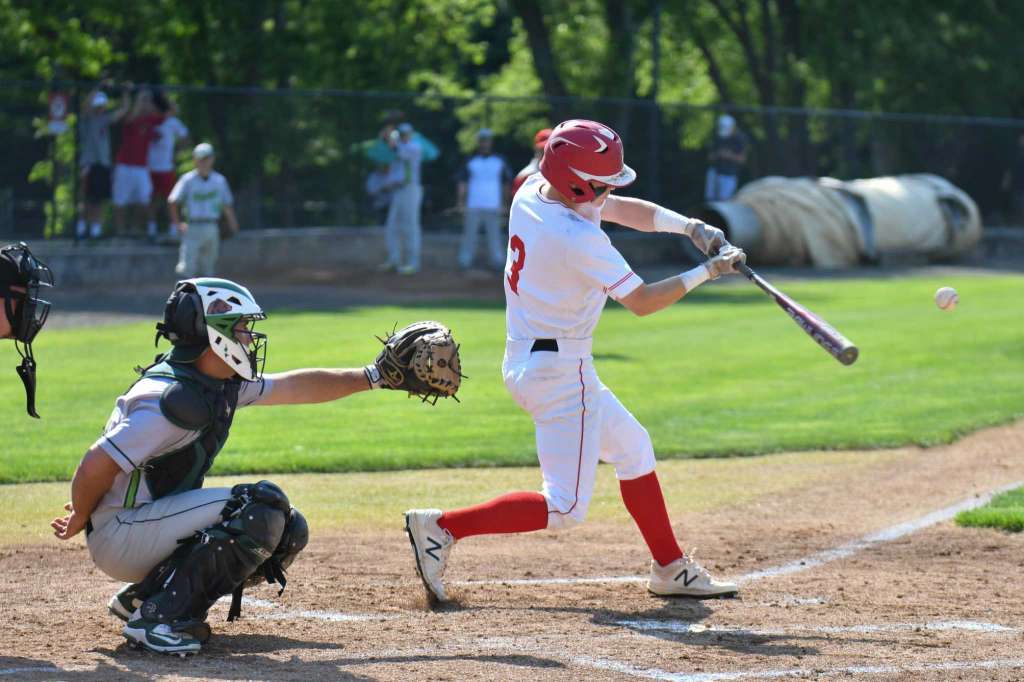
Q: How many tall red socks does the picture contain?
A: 2